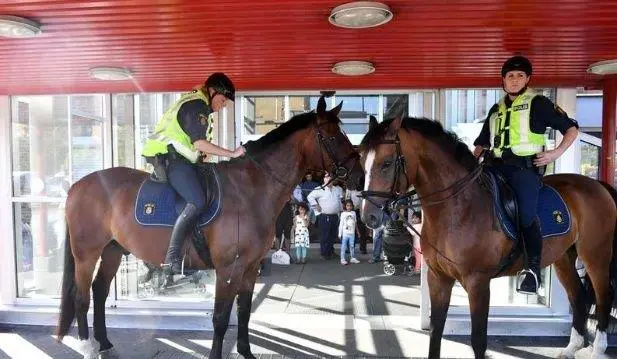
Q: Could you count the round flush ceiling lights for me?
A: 5